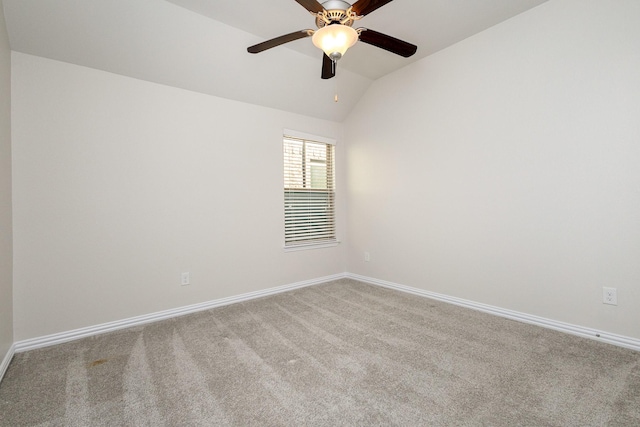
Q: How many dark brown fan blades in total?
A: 5